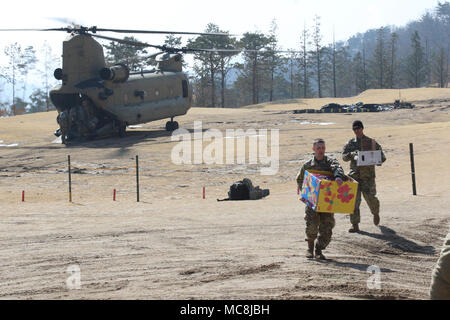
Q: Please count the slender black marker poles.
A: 3